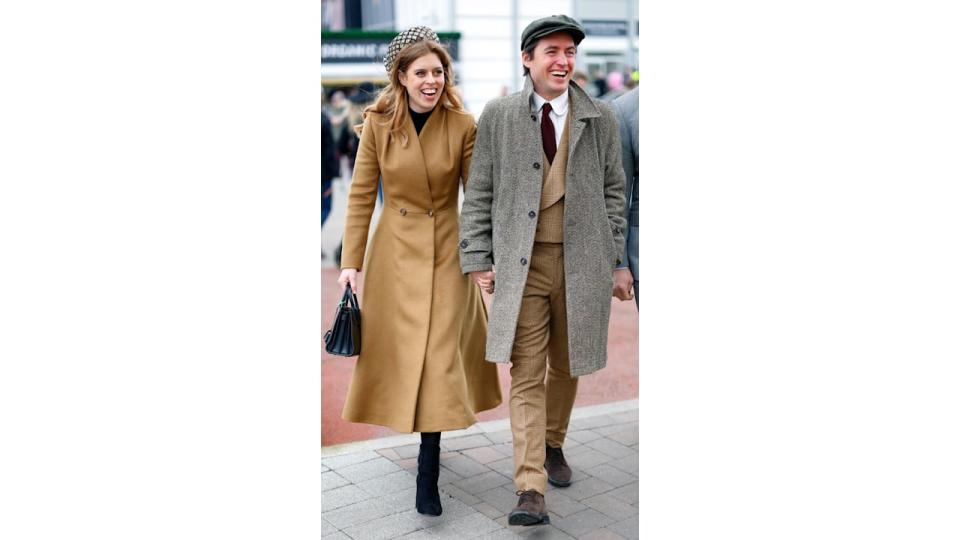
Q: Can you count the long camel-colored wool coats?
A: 1